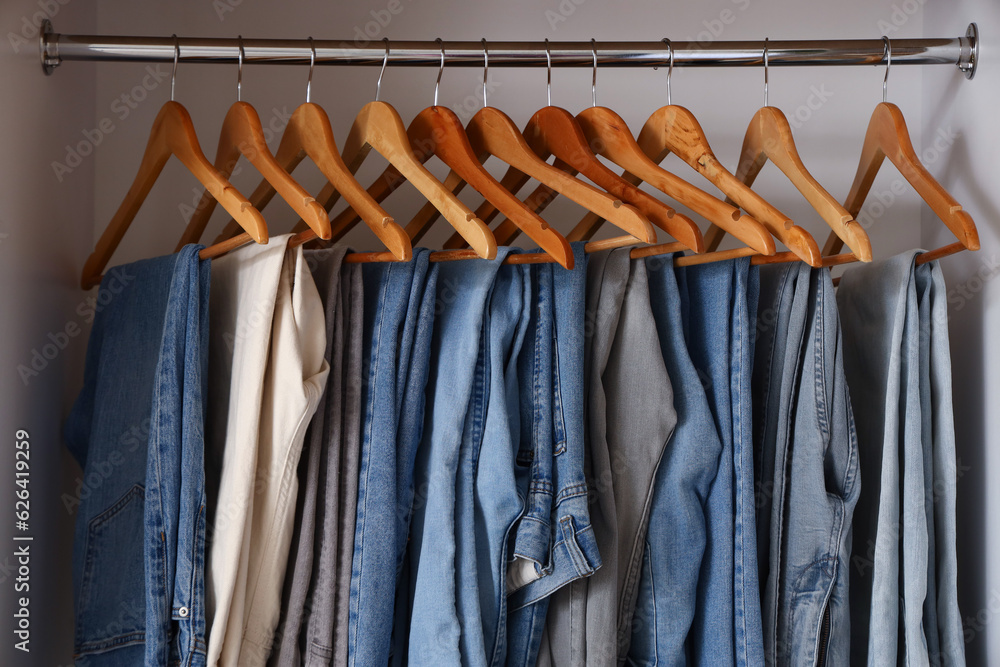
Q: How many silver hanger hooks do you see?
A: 11